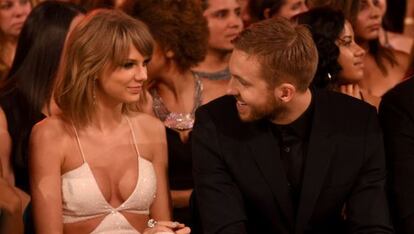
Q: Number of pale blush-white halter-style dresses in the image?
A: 1